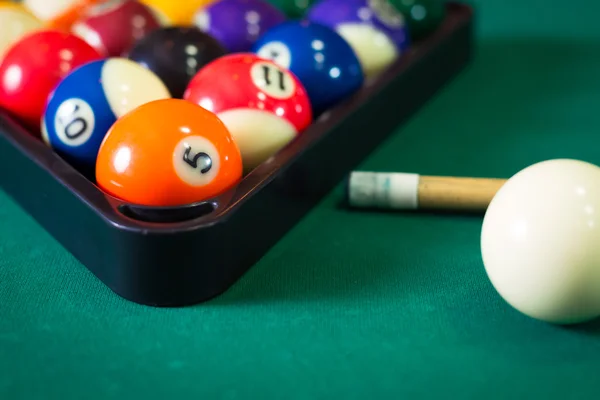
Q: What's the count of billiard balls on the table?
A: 15